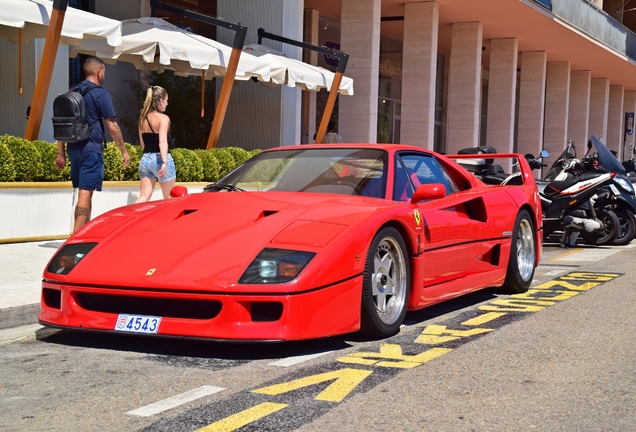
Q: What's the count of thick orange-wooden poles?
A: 3